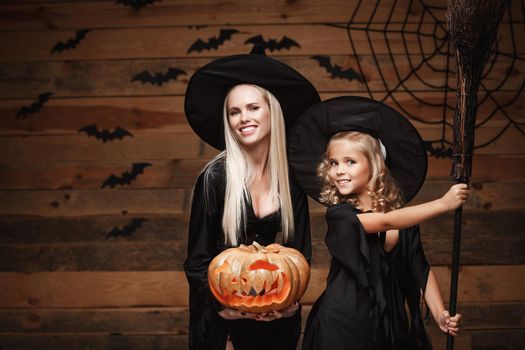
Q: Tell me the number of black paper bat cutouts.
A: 11